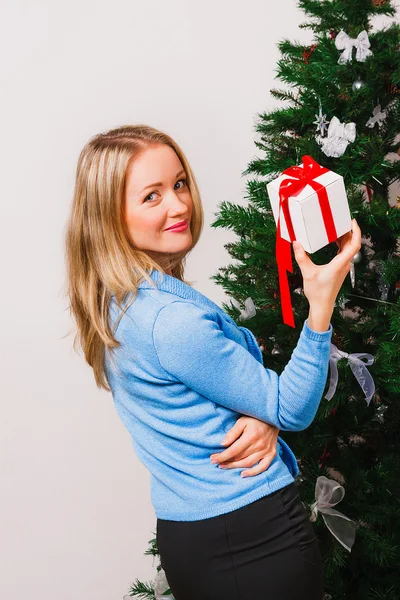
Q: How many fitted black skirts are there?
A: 1